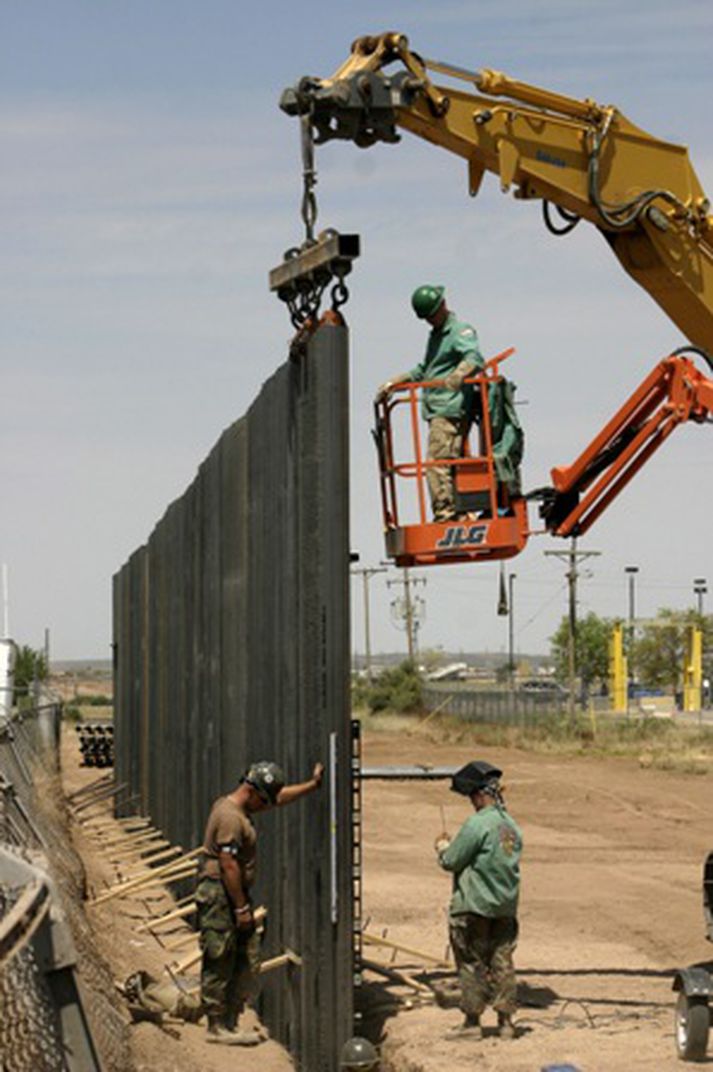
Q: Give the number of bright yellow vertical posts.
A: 2